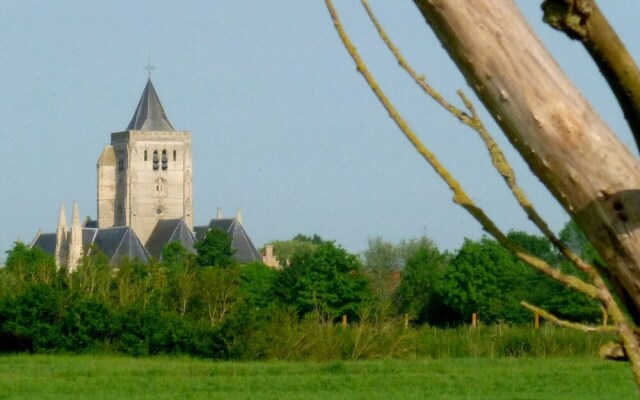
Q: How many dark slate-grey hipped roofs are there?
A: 3